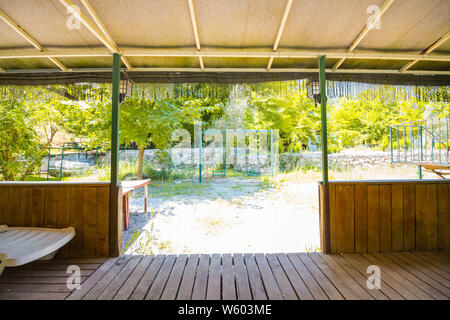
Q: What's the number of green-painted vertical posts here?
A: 2